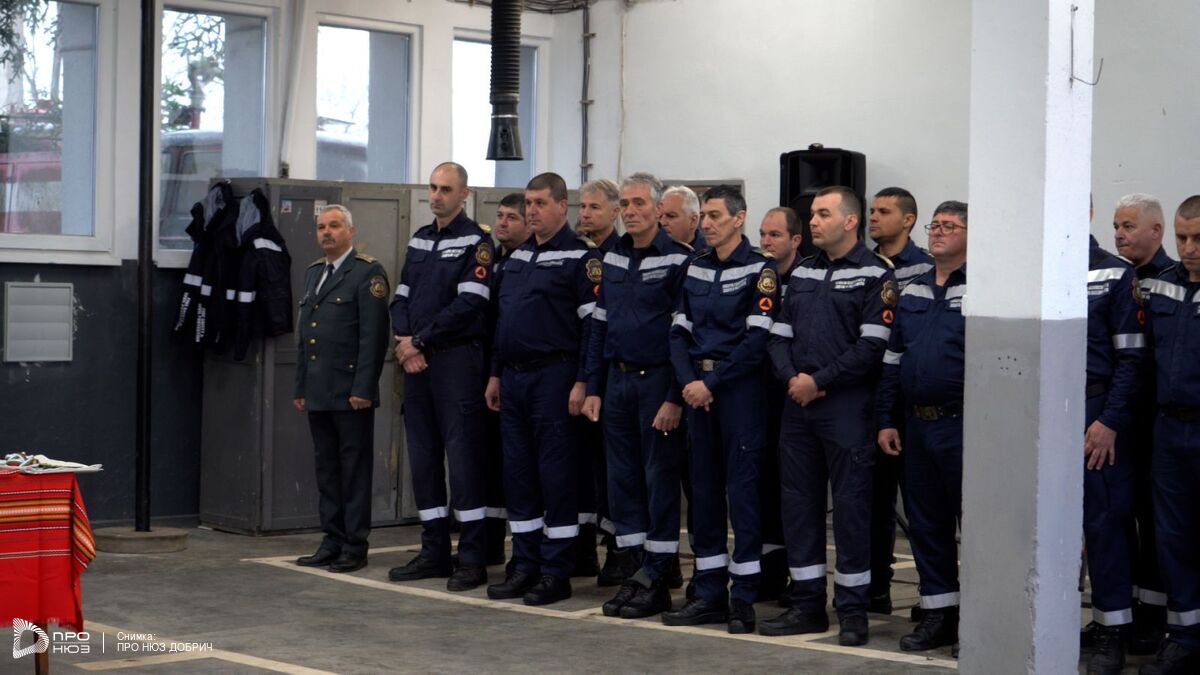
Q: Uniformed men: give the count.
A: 15